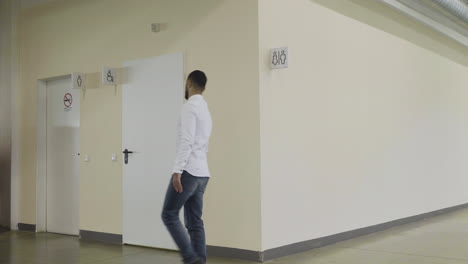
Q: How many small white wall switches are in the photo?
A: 2